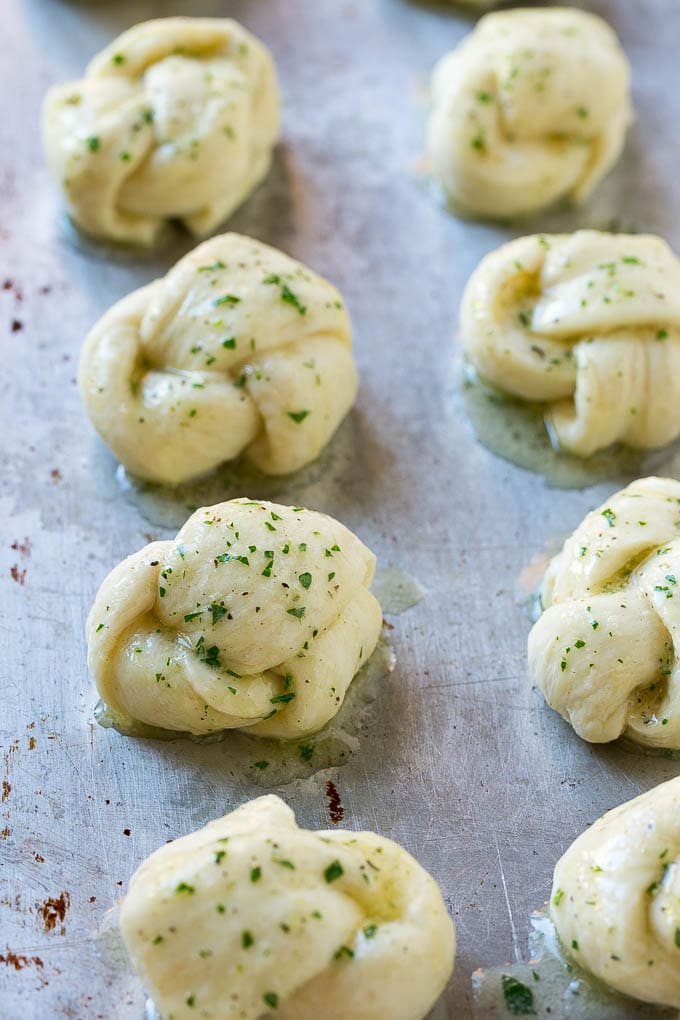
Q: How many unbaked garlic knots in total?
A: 8